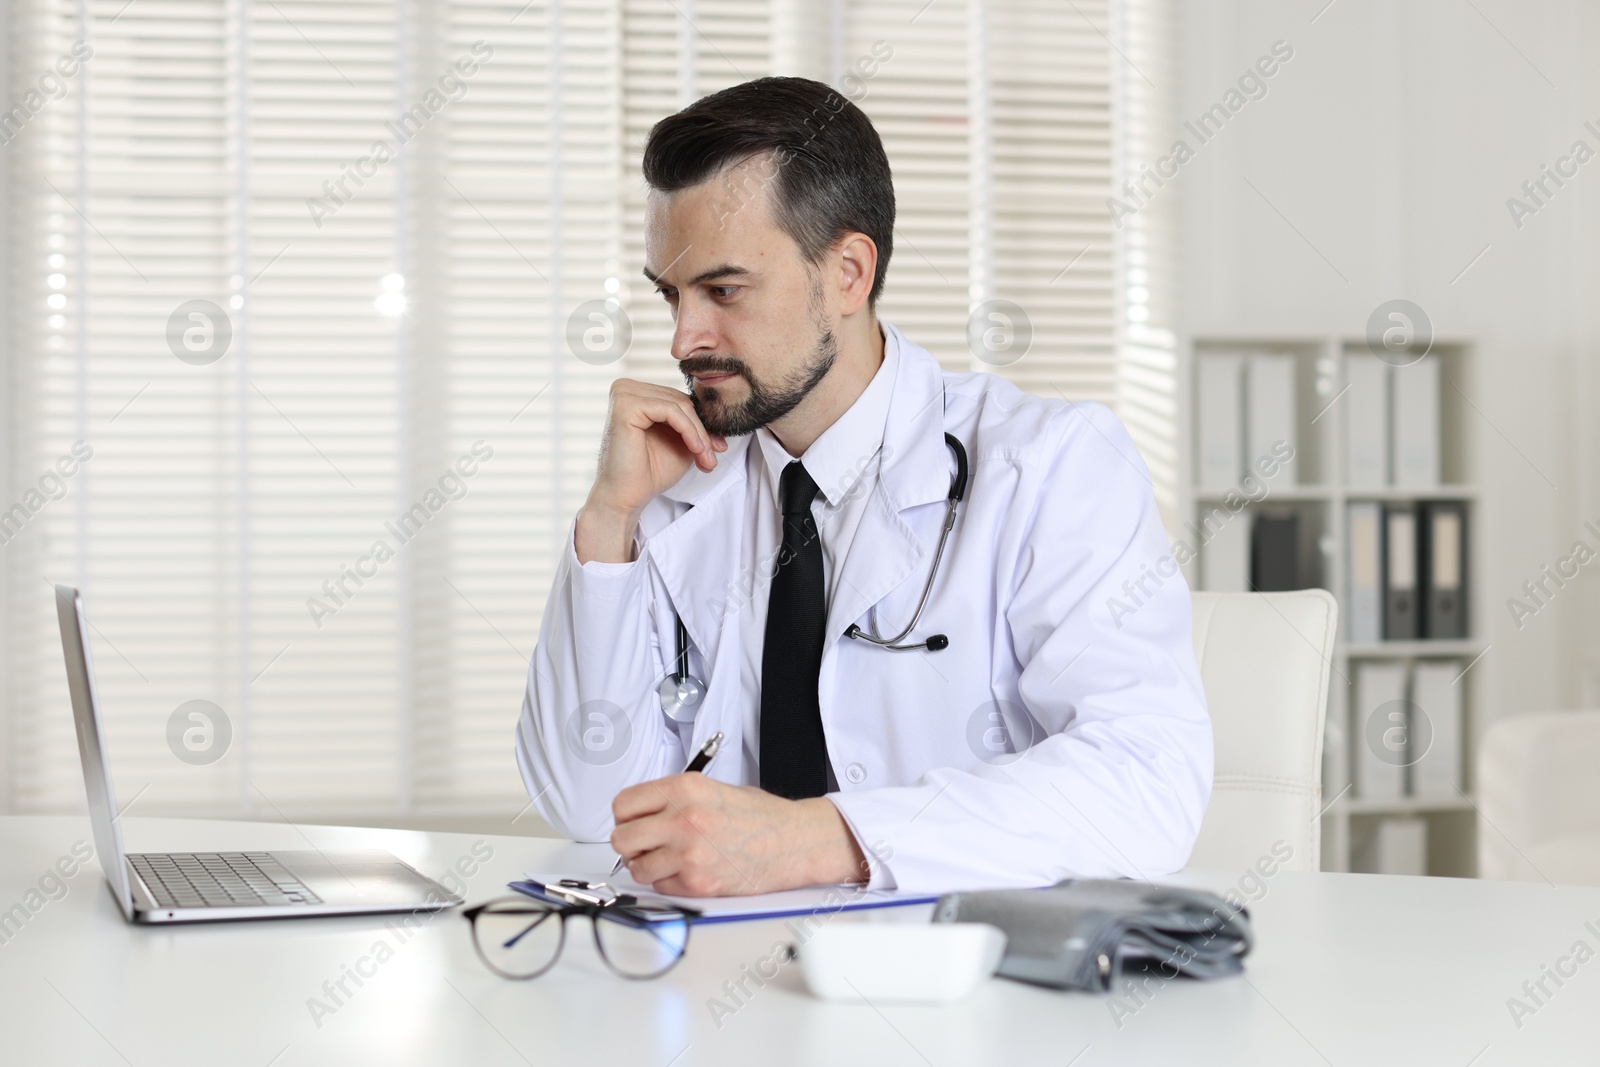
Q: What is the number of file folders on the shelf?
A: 12